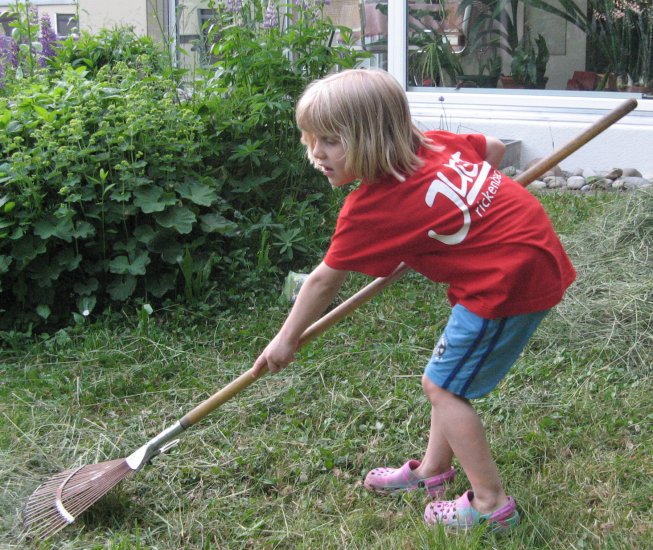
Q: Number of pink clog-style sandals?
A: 2